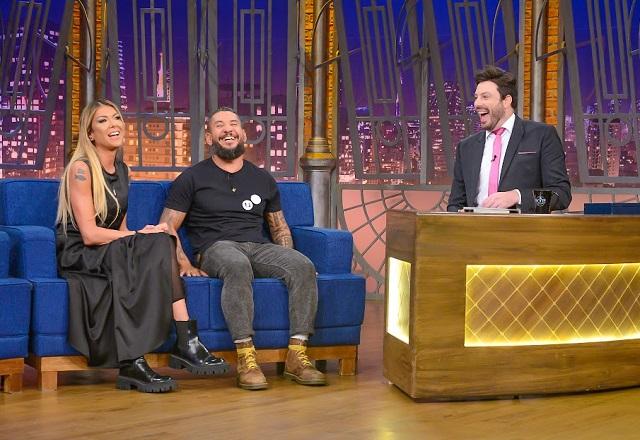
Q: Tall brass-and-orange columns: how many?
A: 3